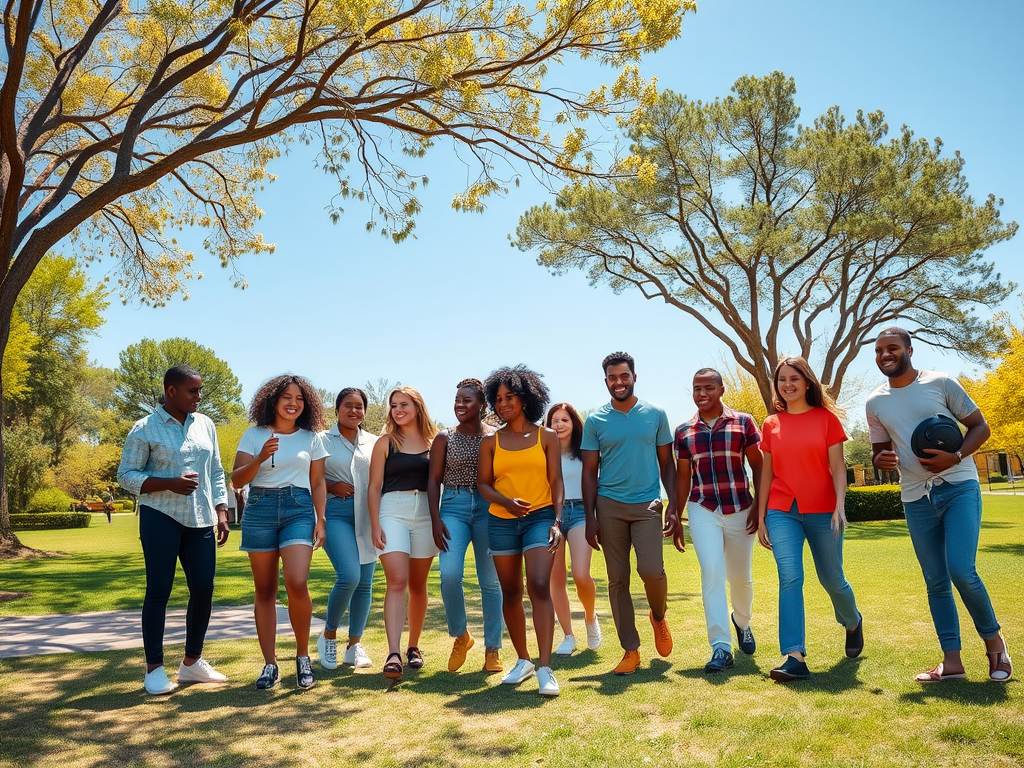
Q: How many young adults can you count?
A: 11